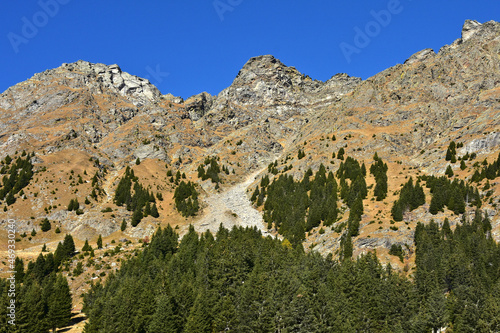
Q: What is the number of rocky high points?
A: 3